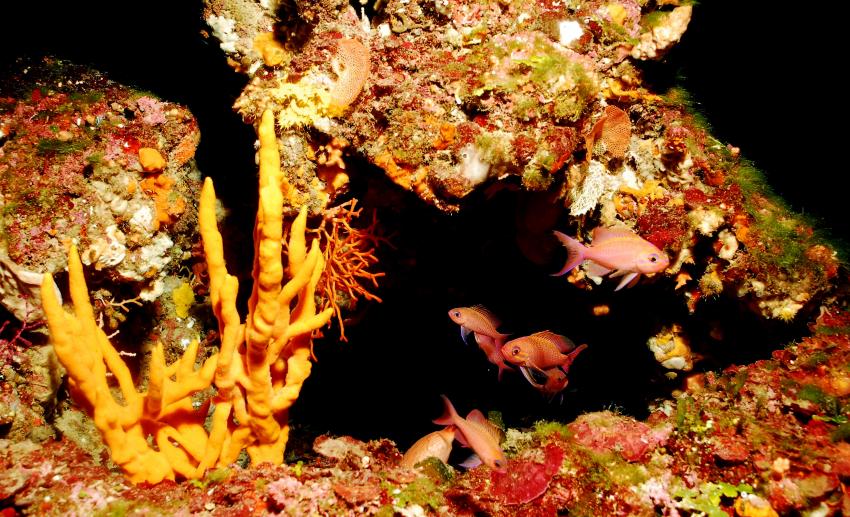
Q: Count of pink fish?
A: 7